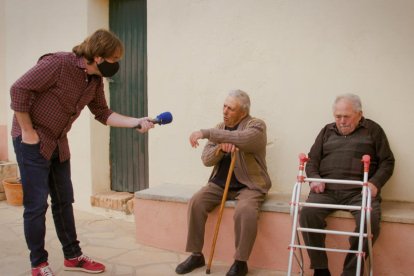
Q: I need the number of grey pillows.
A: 0